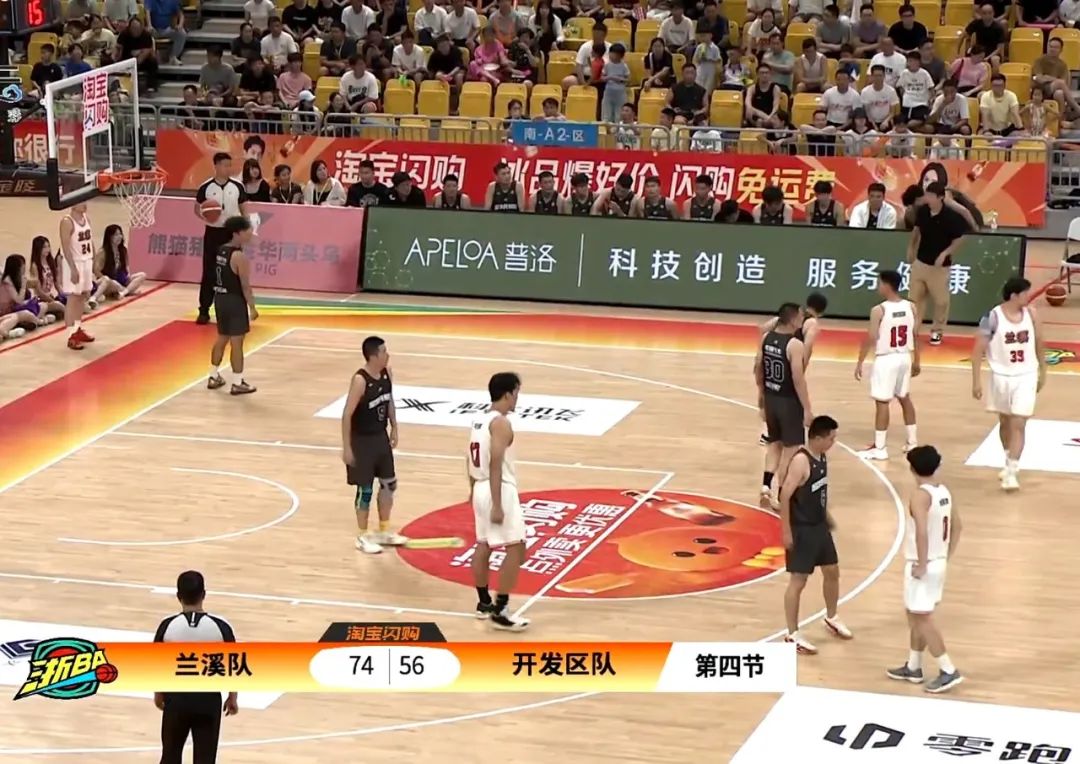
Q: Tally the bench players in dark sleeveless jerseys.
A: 9